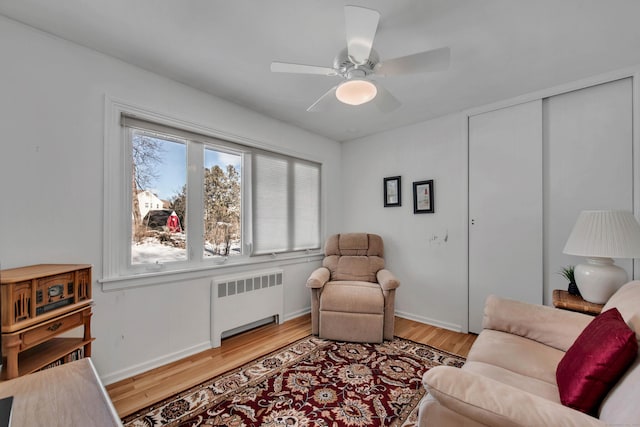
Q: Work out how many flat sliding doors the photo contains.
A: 2